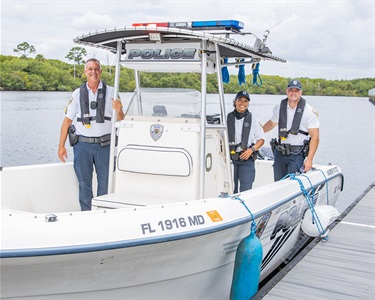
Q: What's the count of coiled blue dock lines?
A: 3